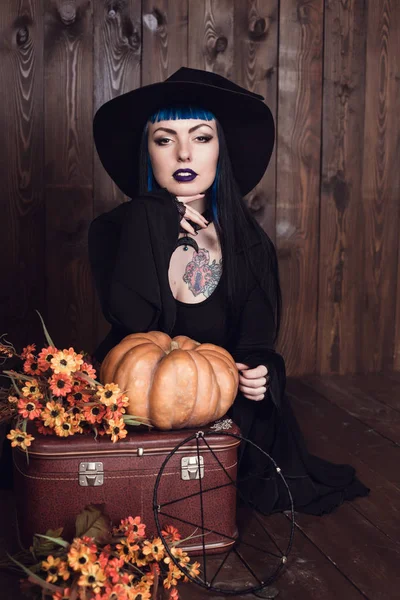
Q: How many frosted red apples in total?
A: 0